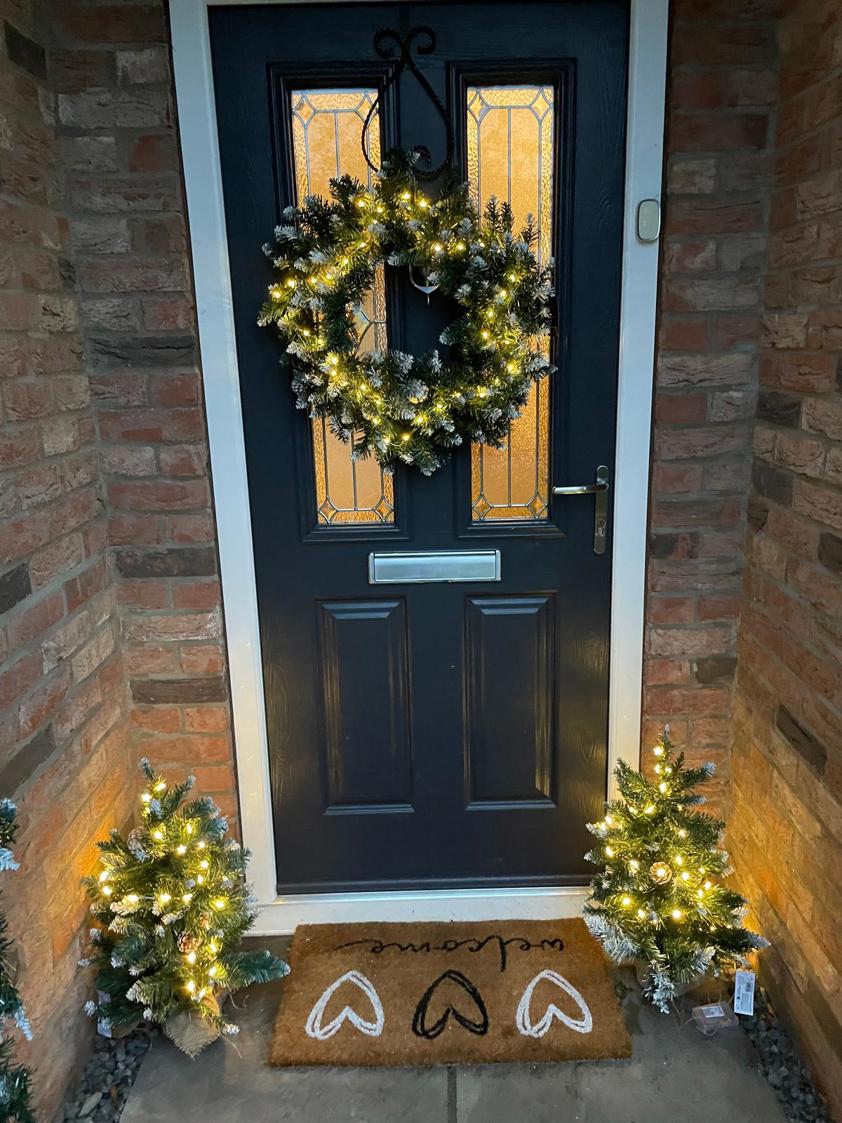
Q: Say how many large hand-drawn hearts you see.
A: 3